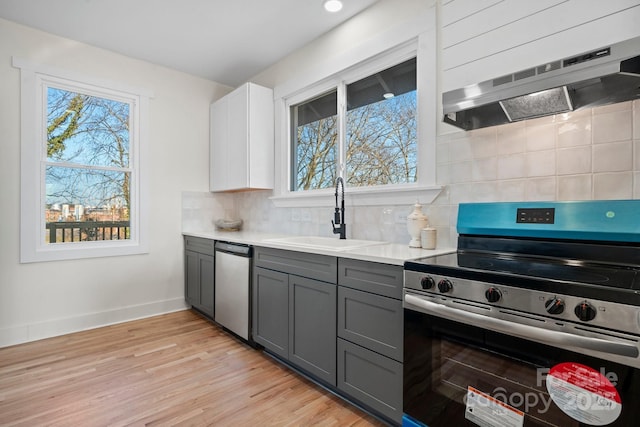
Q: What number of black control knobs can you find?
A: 5